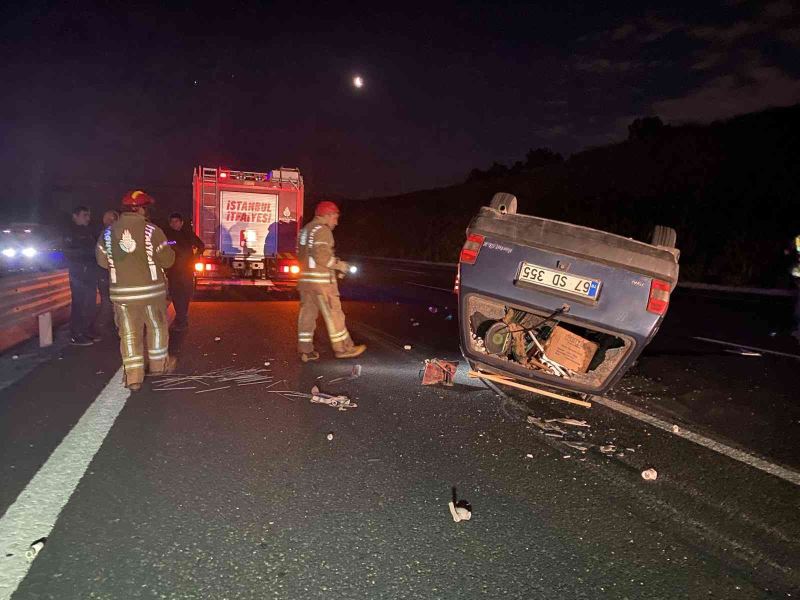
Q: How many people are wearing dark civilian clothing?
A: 3